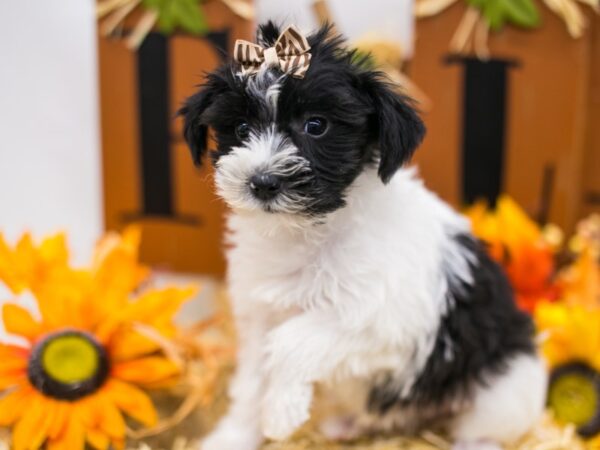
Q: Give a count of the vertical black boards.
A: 2